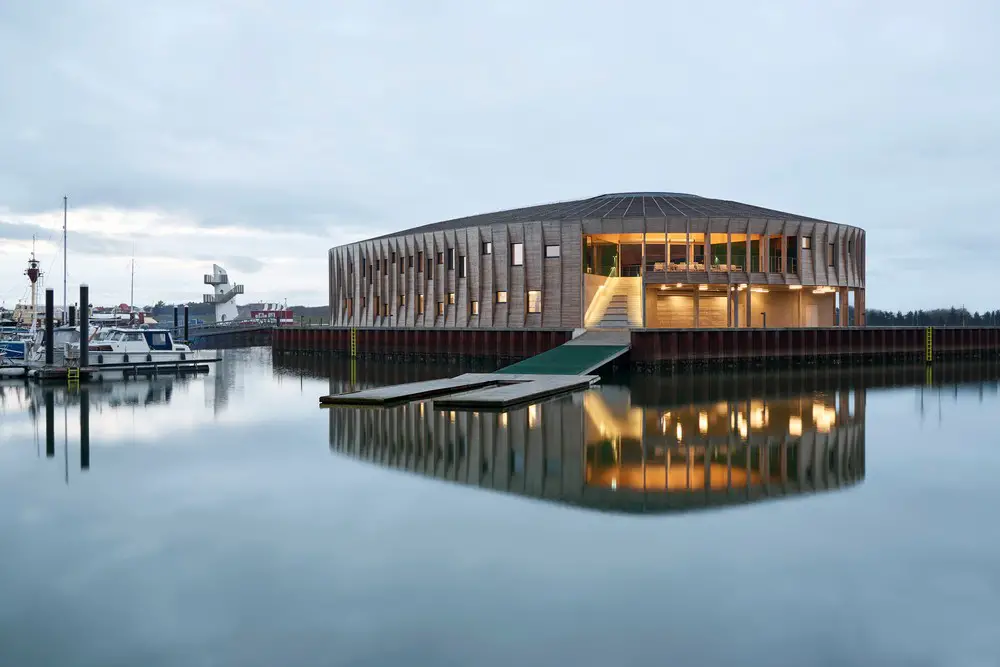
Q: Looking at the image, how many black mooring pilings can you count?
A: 5